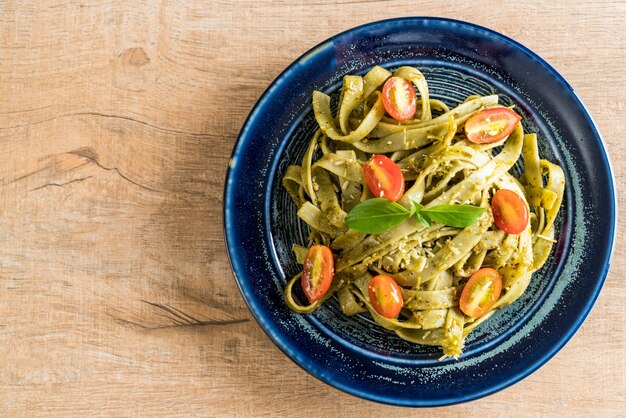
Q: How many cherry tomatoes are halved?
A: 7